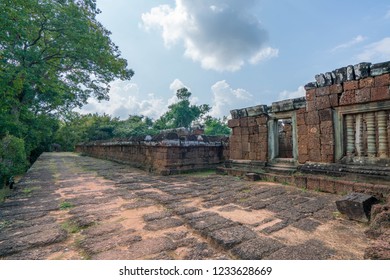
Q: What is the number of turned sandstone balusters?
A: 4